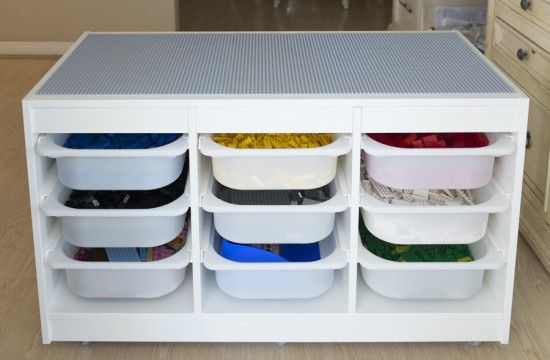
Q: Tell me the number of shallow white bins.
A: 9